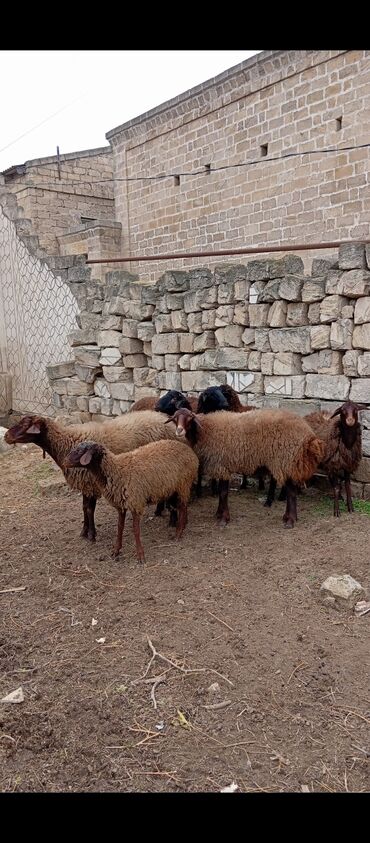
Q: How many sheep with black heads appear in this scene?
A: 2